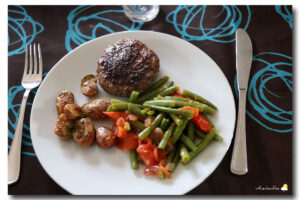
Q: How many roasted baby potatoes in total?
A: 7